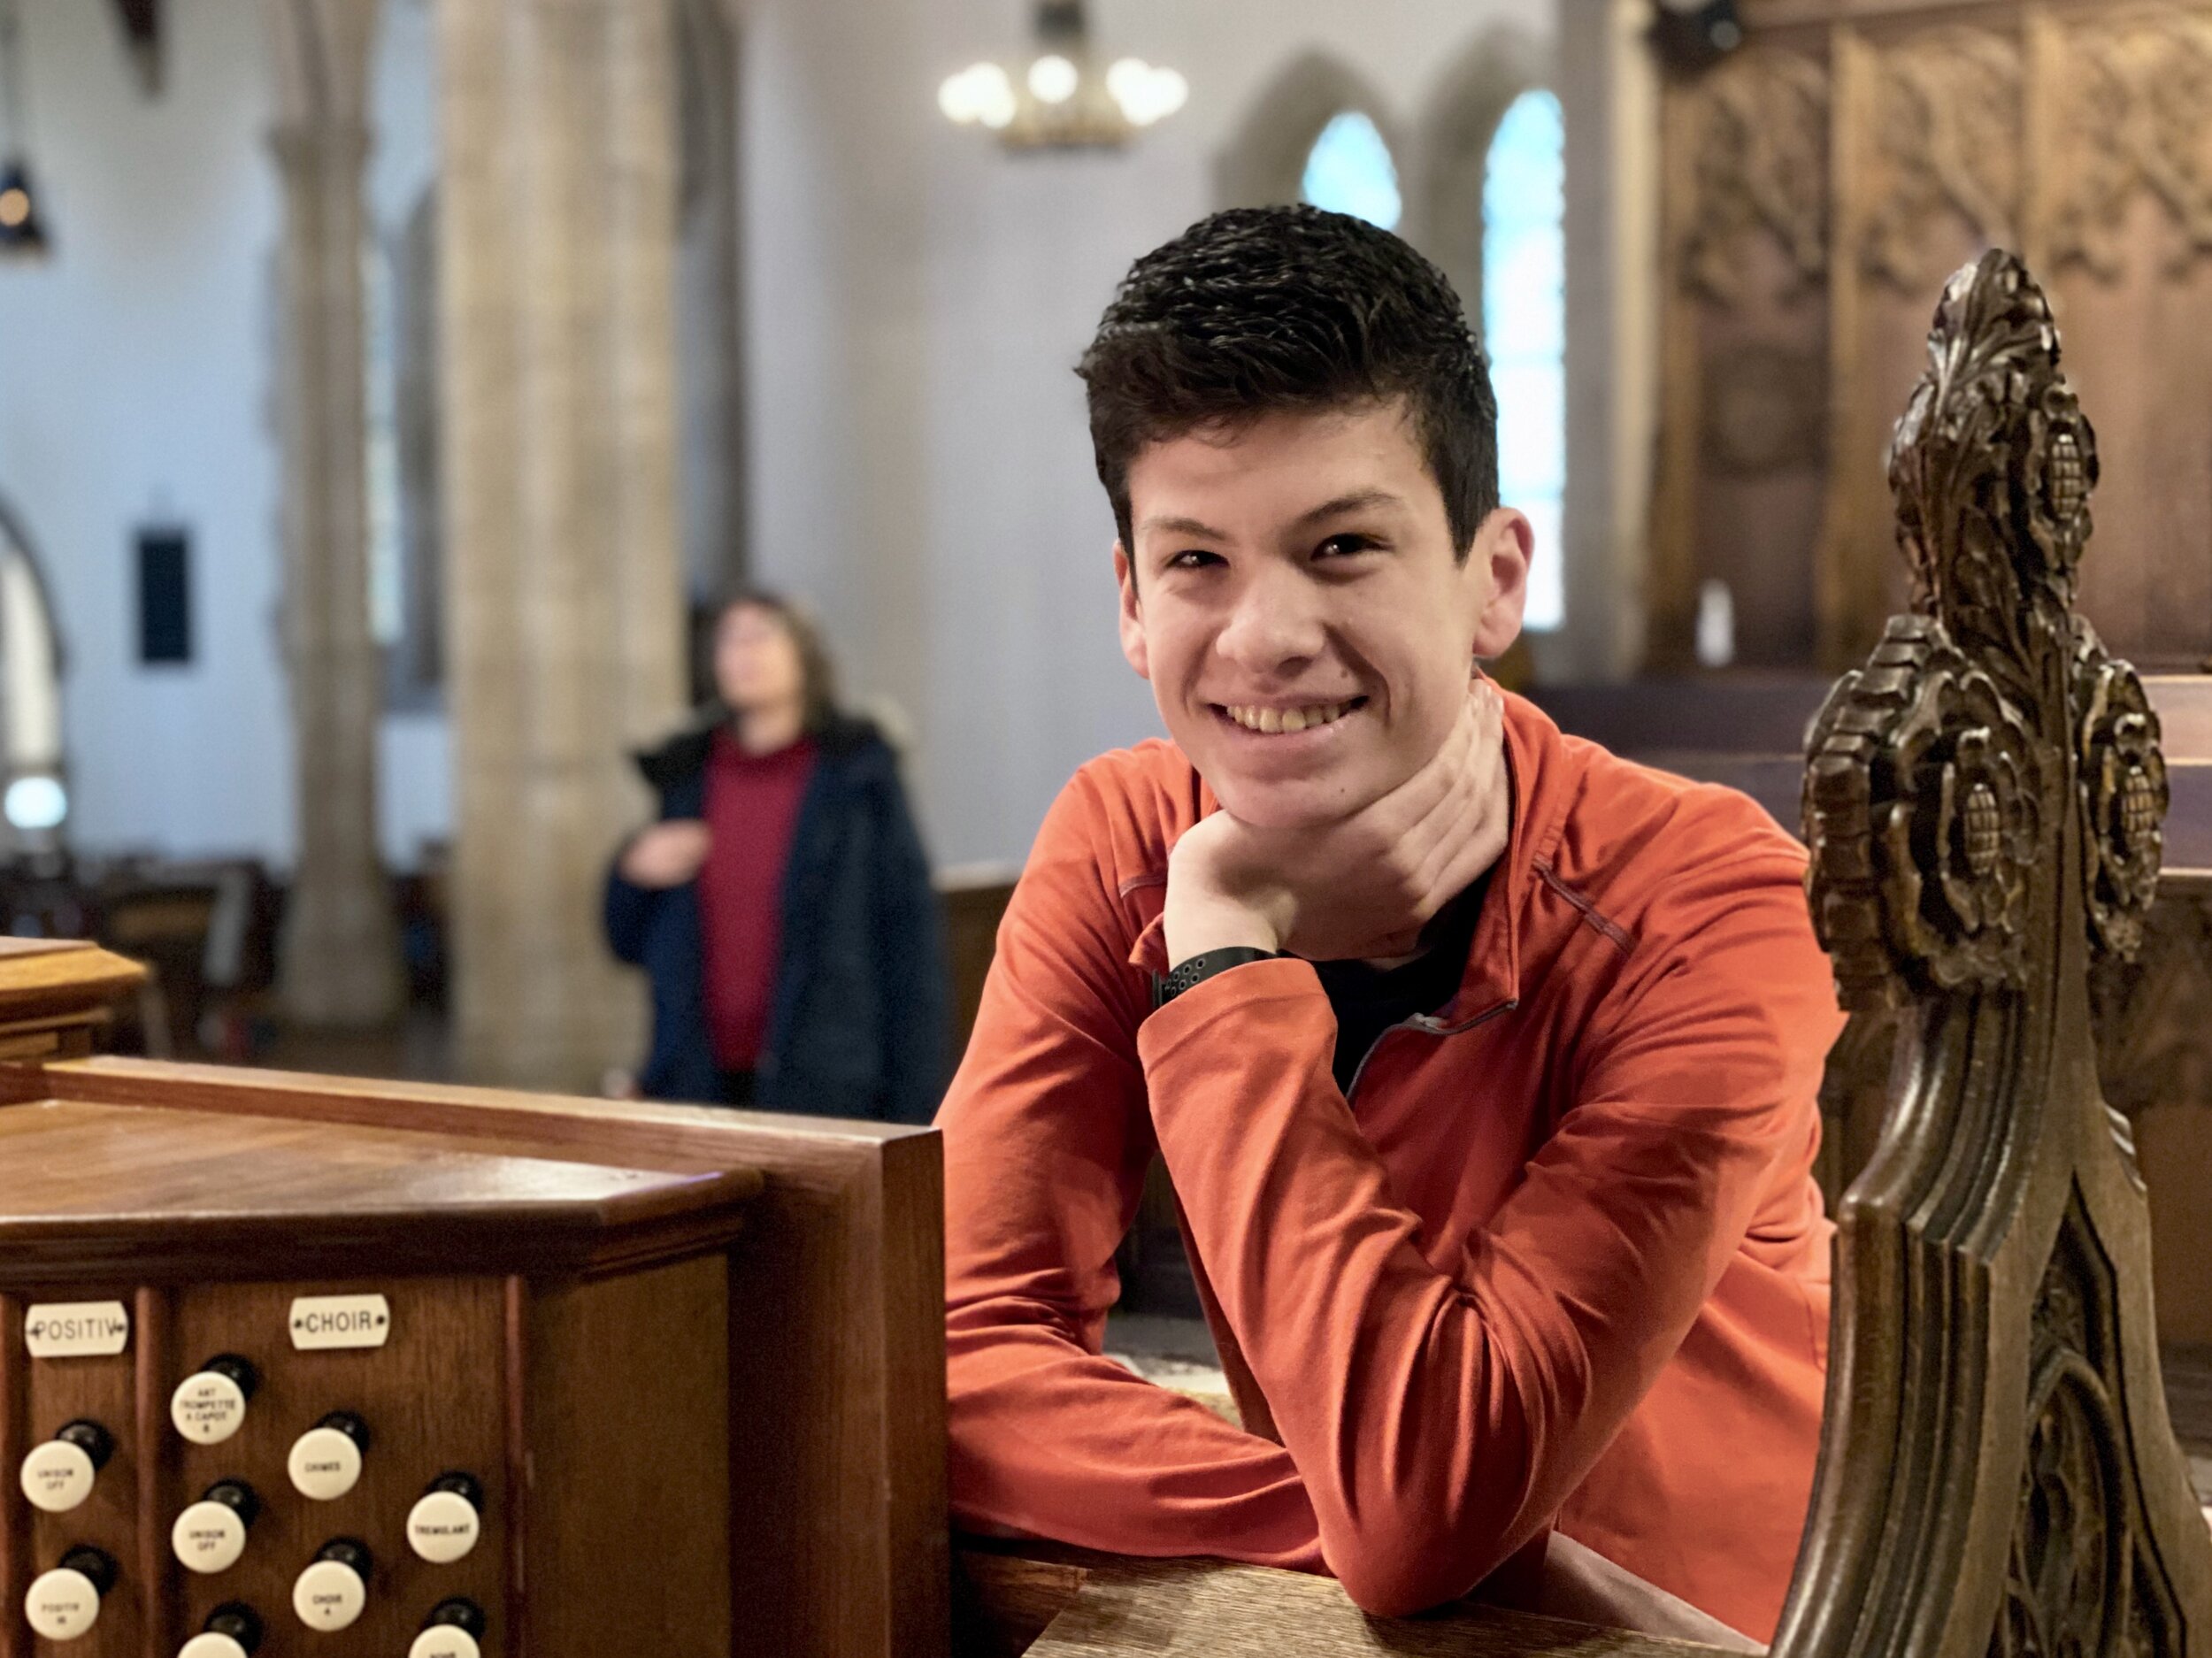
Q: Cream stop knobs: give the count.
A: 9